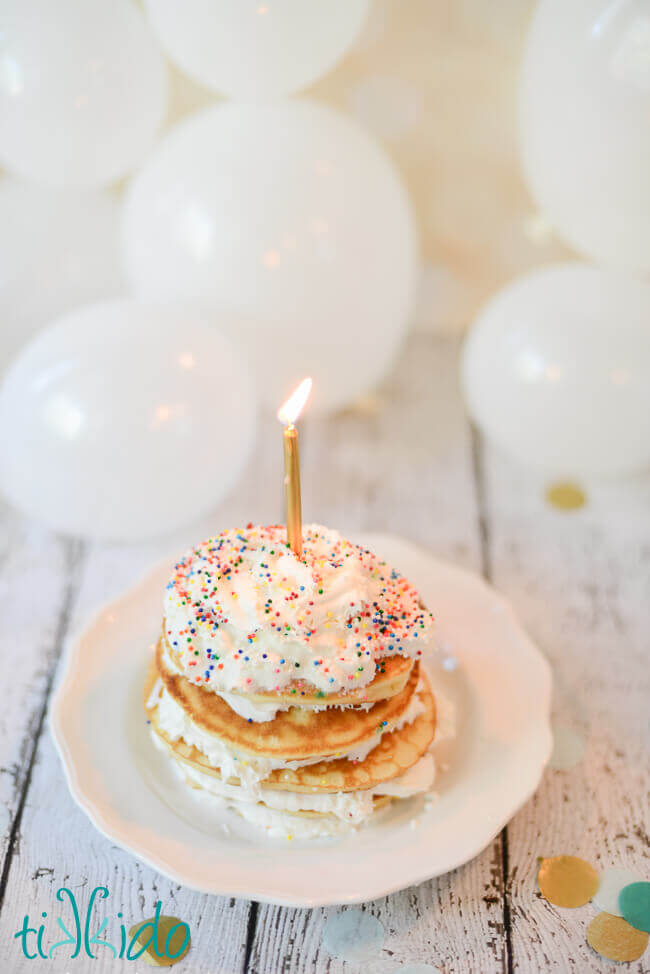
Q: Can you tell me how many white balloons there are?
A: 7